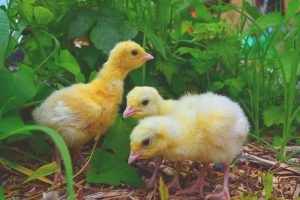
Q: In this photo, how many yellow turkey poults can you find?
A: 3